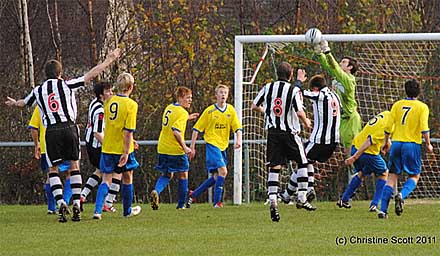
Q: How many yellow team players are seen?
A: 6